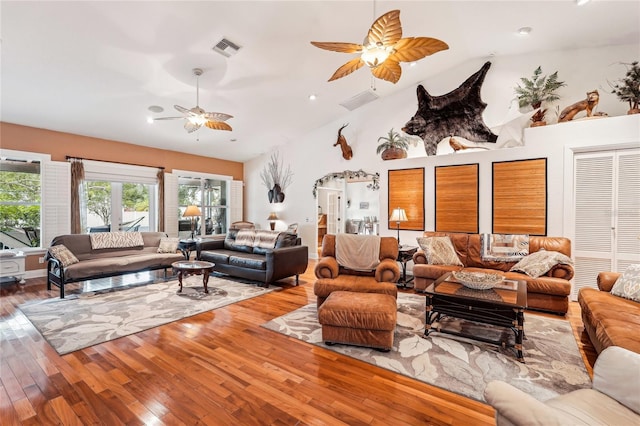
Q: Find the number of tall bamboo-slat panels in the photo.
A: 3